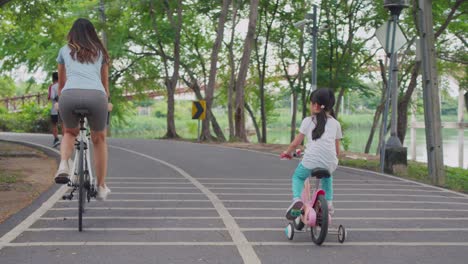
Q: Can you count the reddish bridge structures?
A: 1